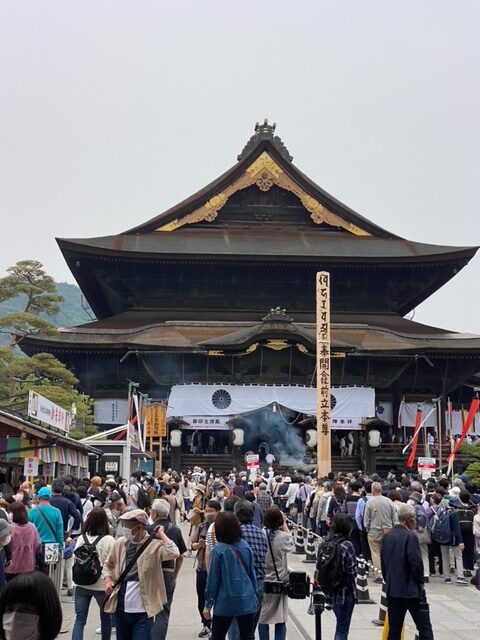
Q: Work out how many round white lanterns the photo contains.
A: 4